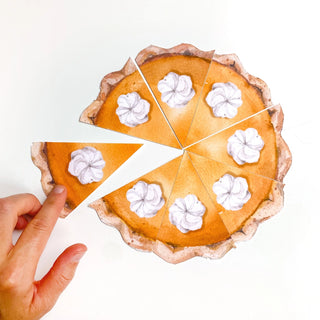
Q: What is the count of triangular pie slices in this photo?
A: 8